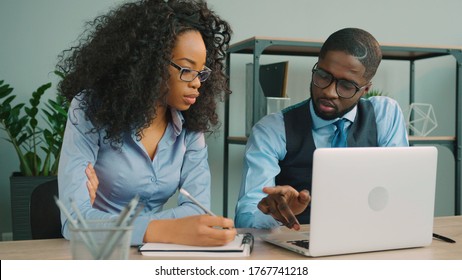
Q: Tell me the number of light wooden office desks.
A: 1